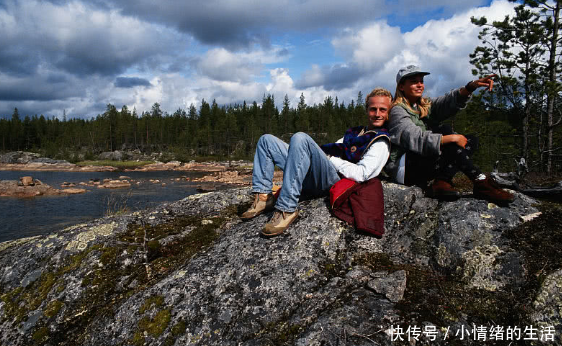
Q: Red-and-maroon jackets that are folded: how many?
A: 1